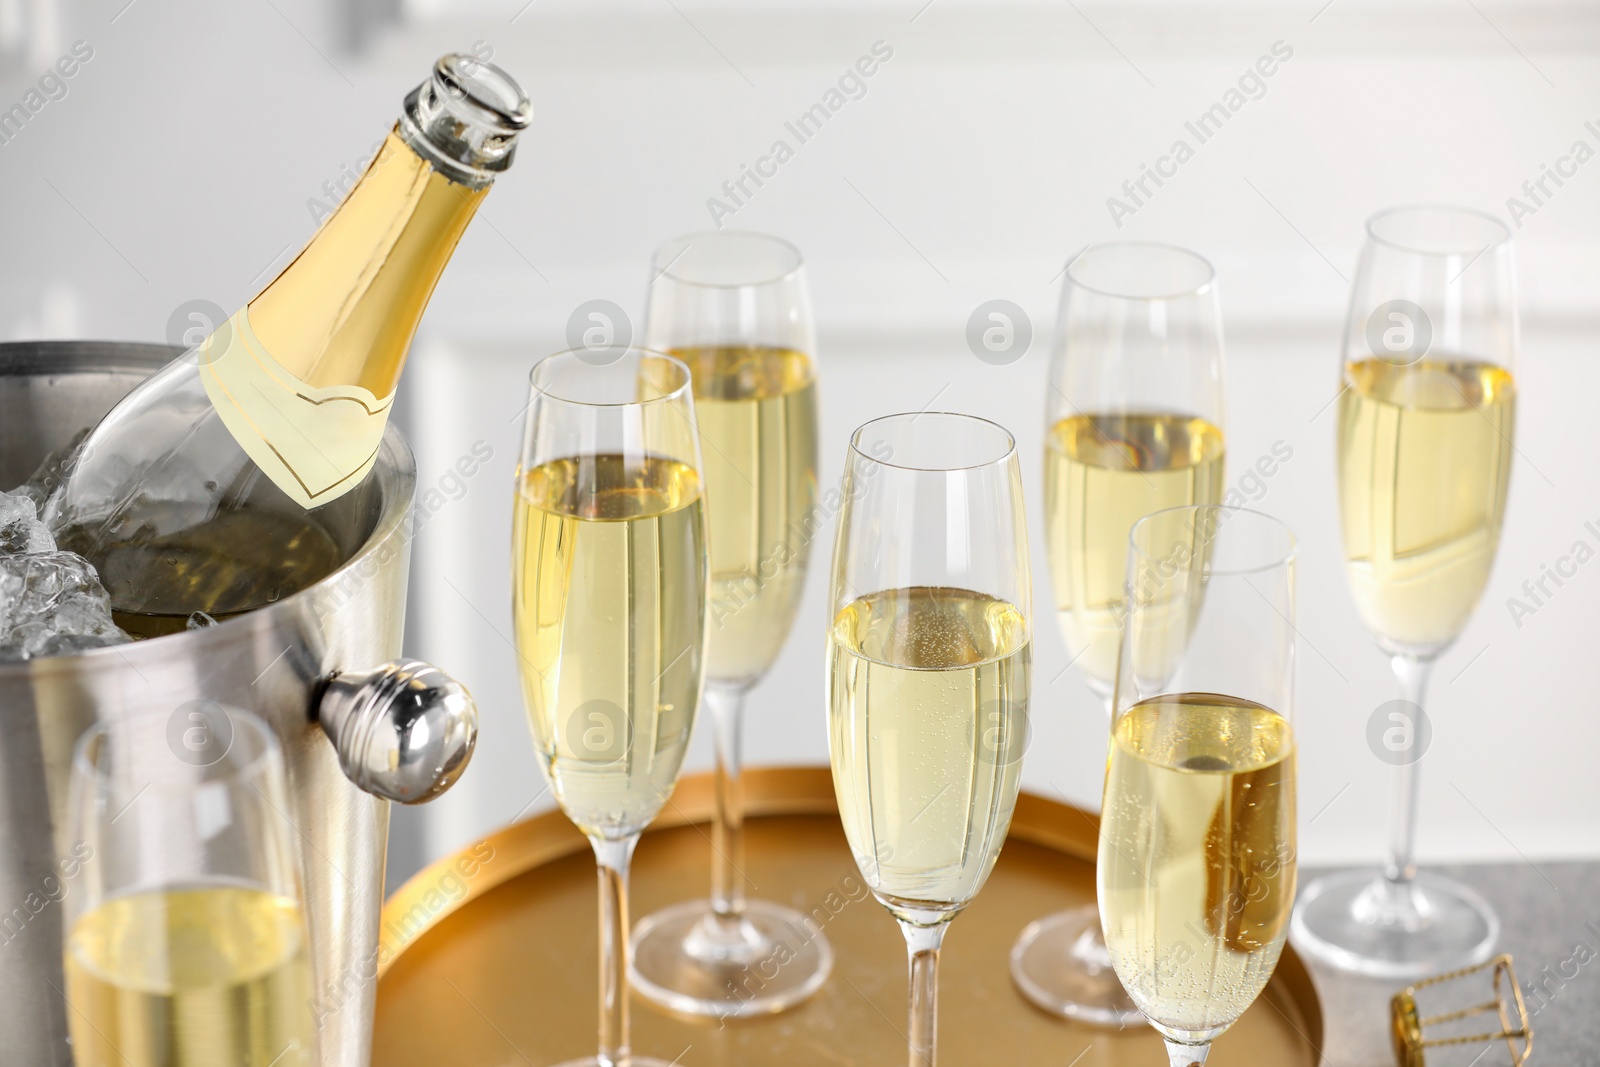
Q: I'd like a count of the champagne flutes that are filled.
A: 7